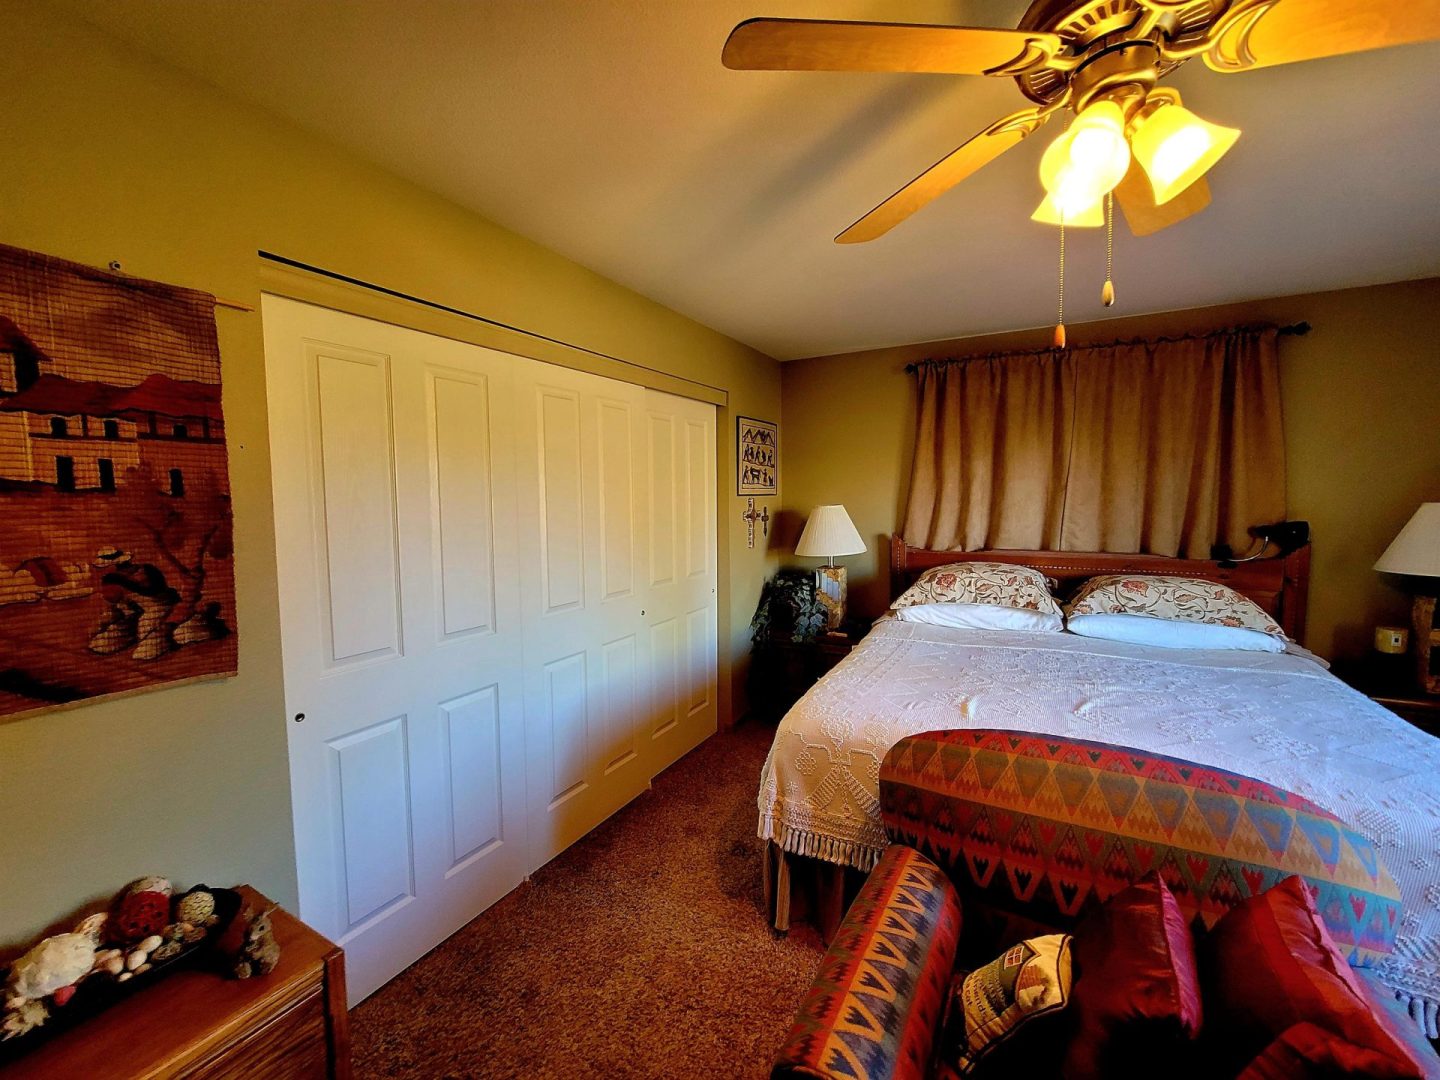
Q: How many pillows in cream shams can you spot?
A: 2